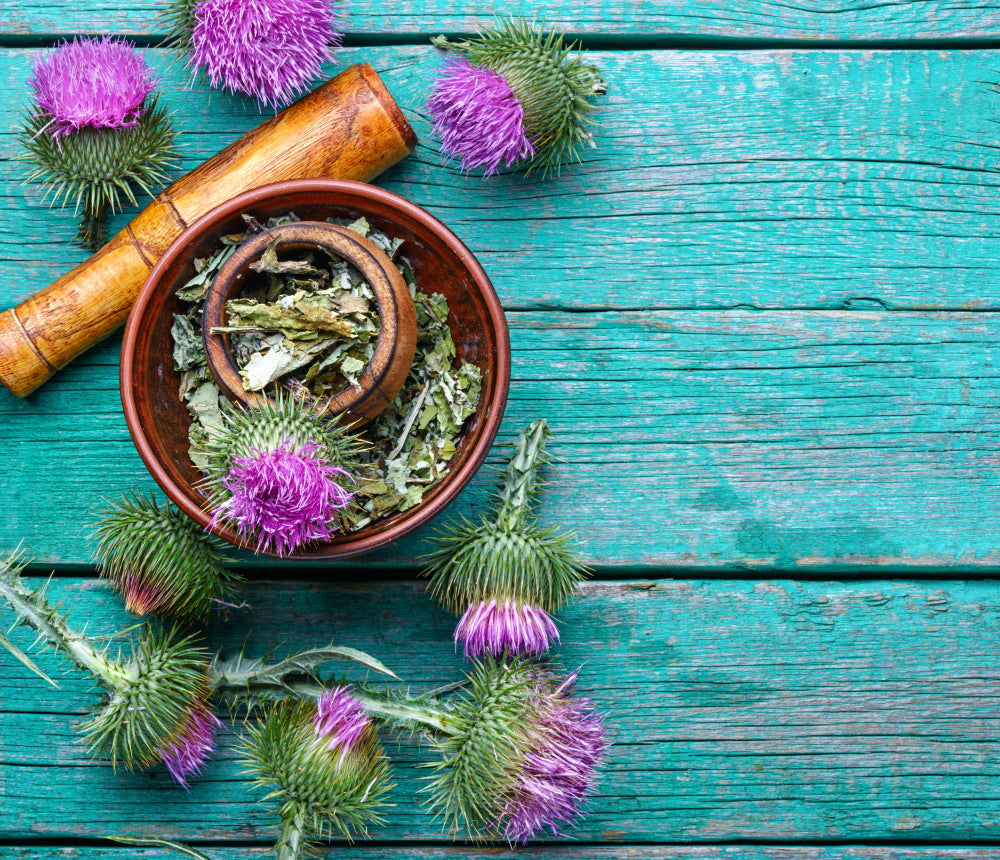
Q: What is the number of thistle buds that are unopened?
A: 1